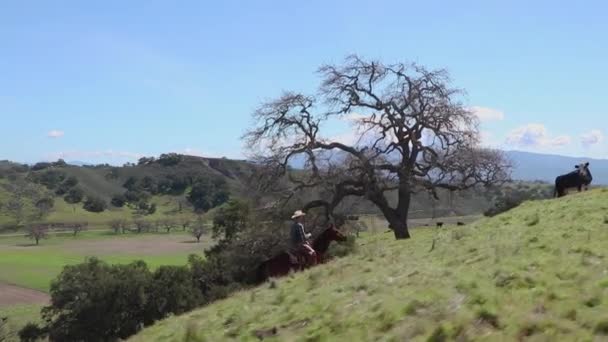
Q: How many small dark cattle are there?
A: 2